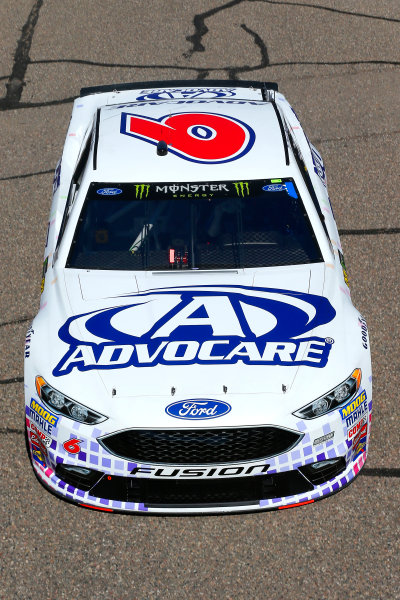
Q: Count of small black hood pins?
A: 4